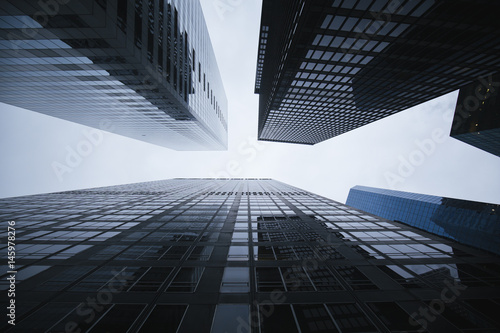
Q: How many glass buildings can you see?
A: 5